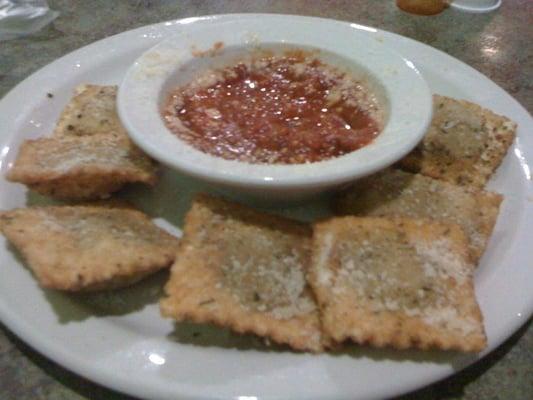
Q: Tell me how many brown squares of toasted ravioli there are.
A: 7